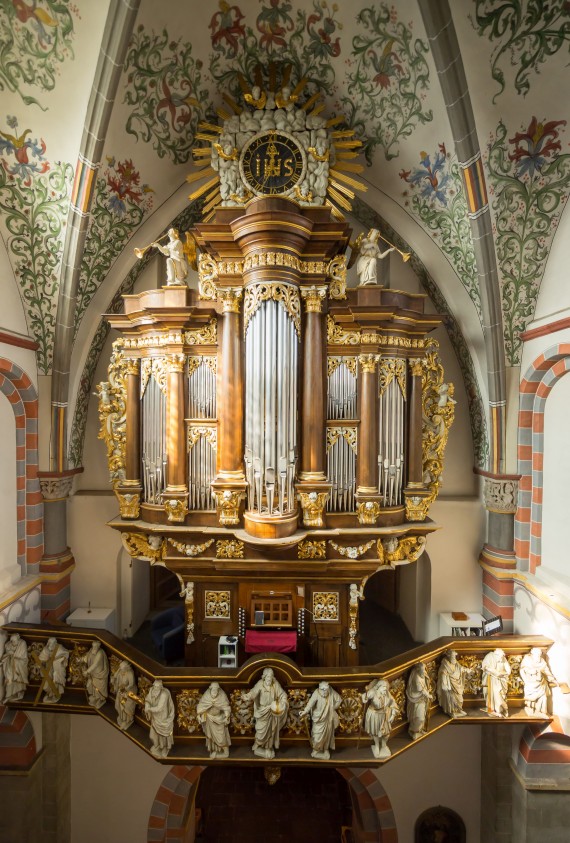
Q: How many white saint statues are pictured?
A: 13